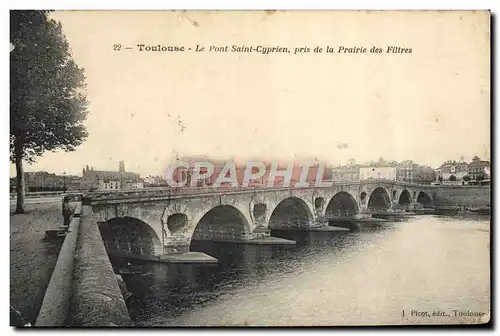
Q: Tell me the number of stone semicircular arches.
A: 7